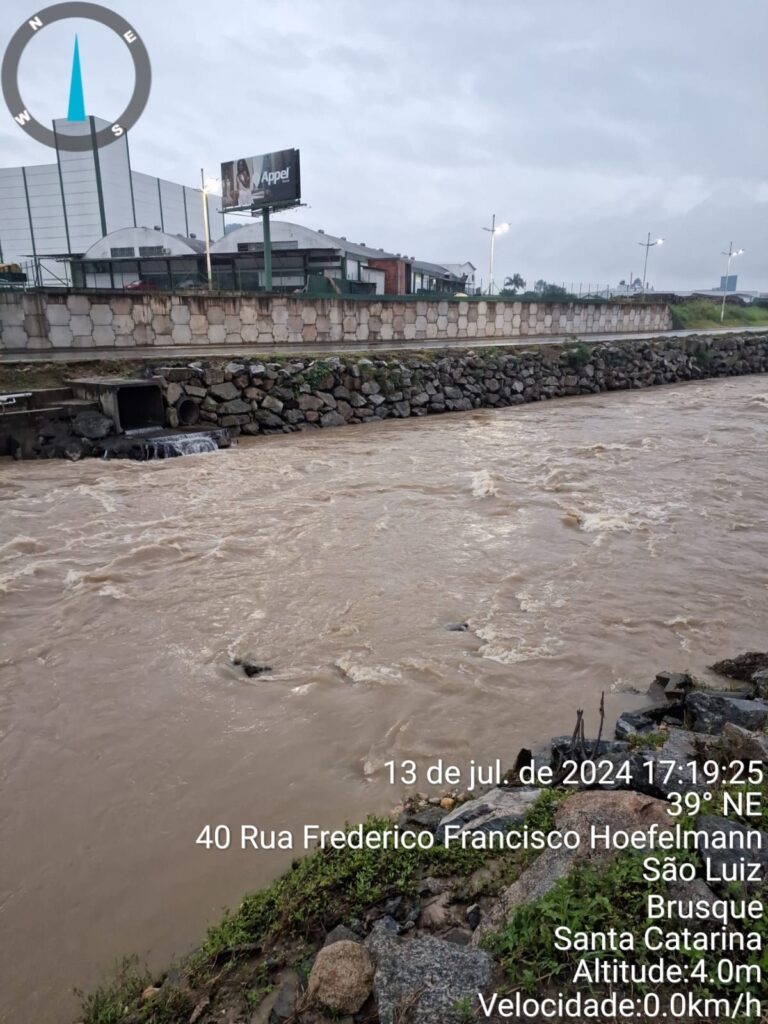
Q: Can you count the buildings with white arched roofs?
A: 2